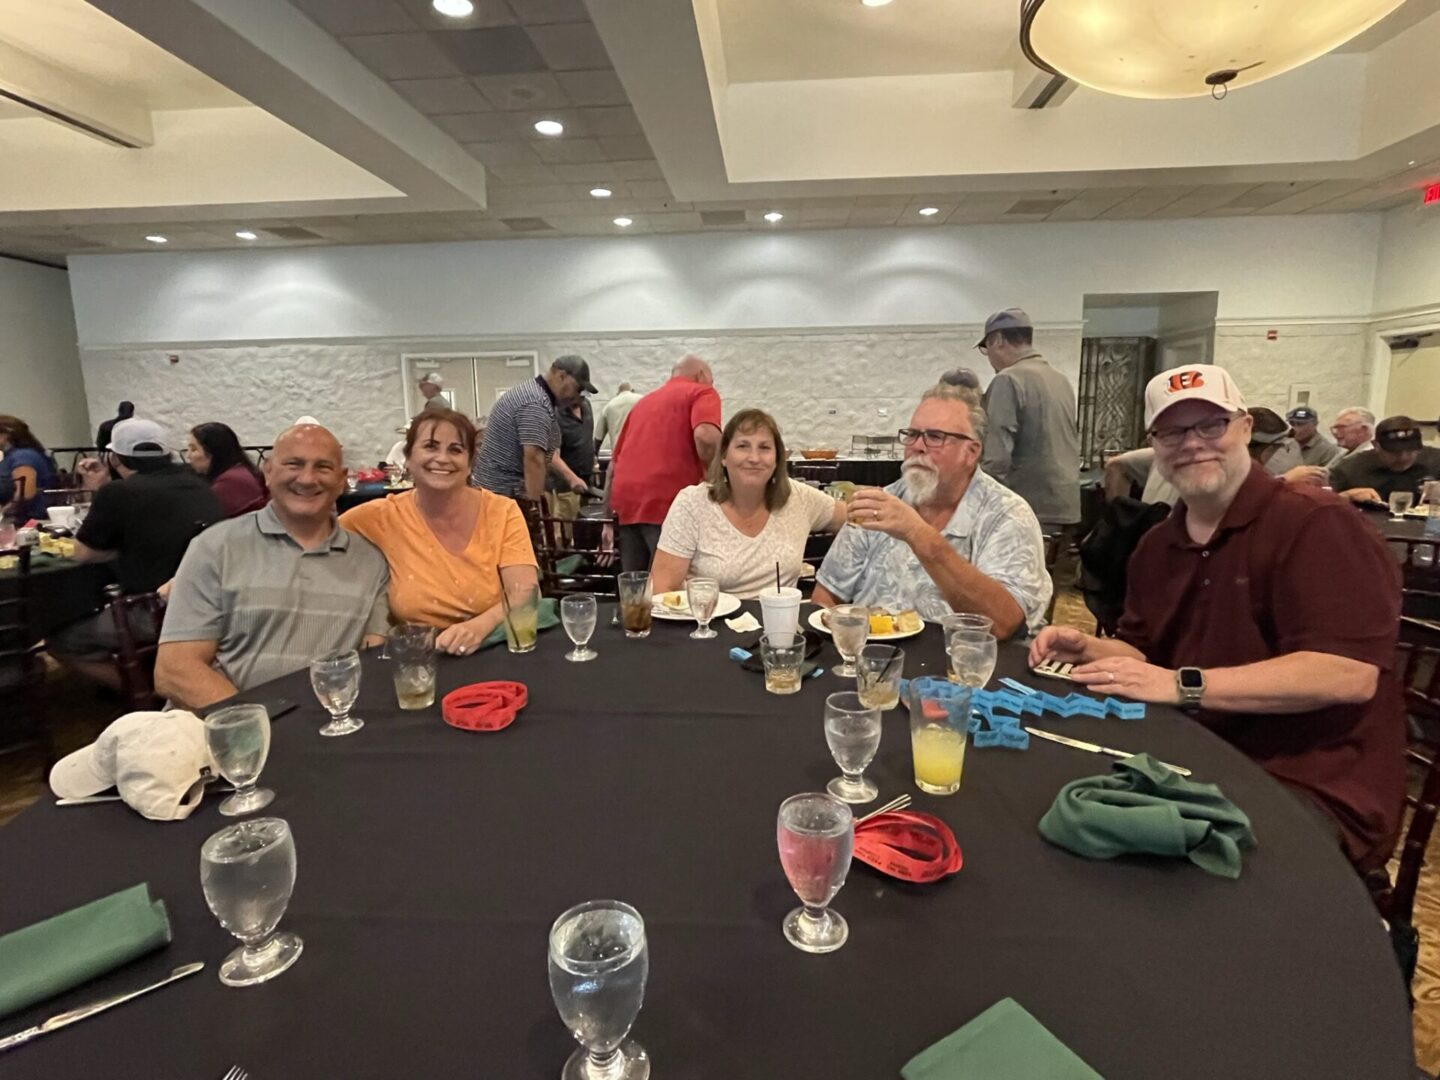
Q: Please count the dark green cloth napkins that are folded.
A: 2